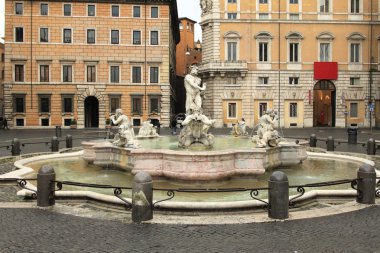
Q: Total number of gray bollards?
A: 10